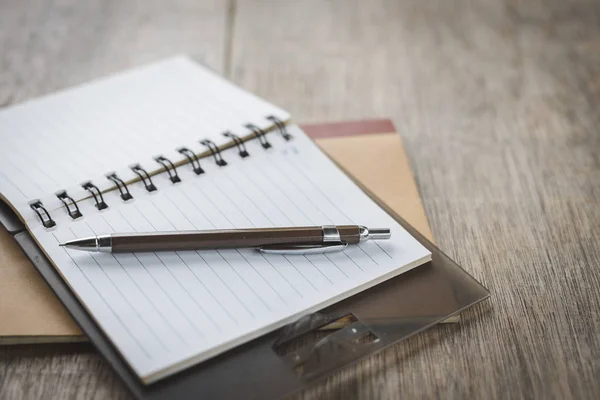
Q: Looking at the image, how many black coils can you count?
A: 11